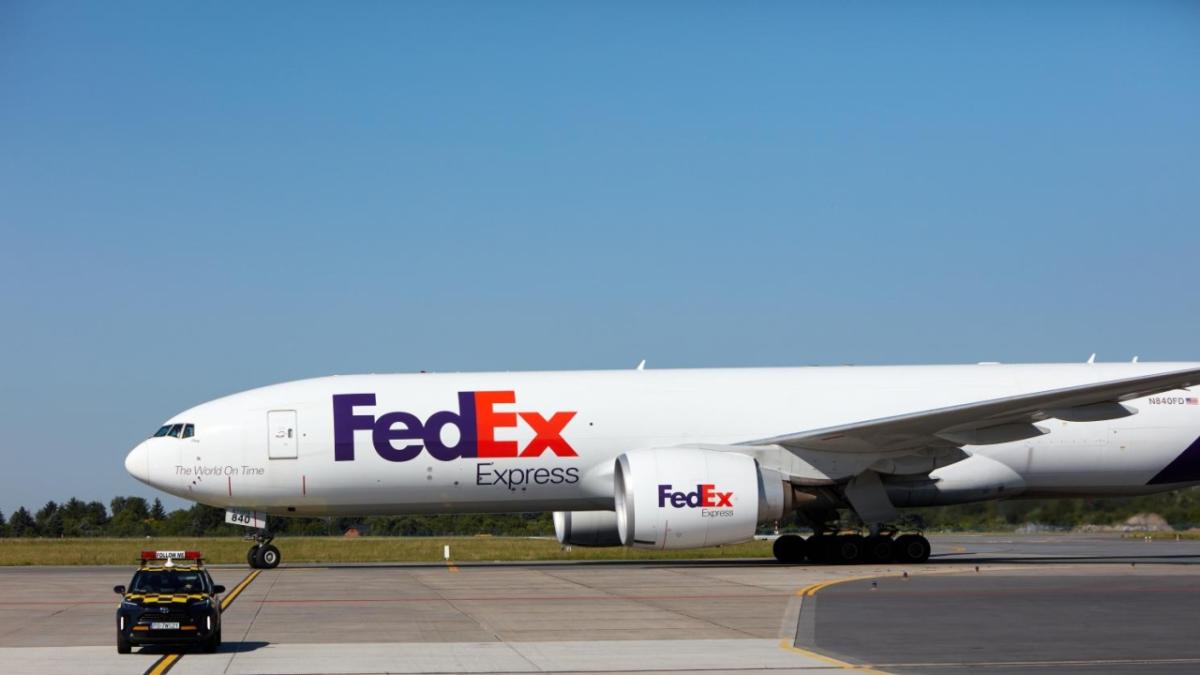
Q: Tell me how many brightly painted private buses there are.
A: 0